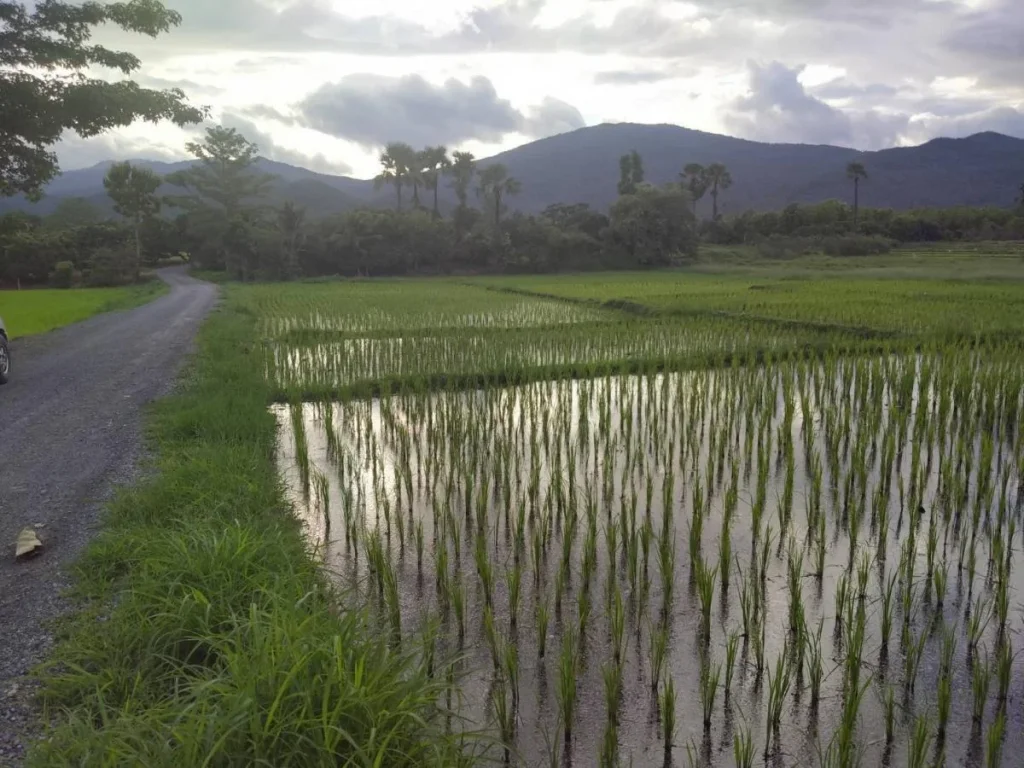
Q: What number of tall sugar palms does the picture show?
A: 8